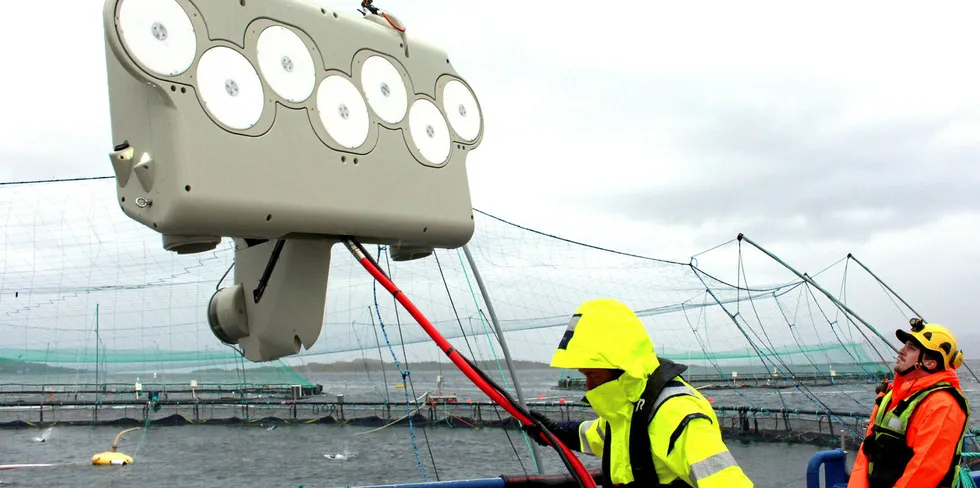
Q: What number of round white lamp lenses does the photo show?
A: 7